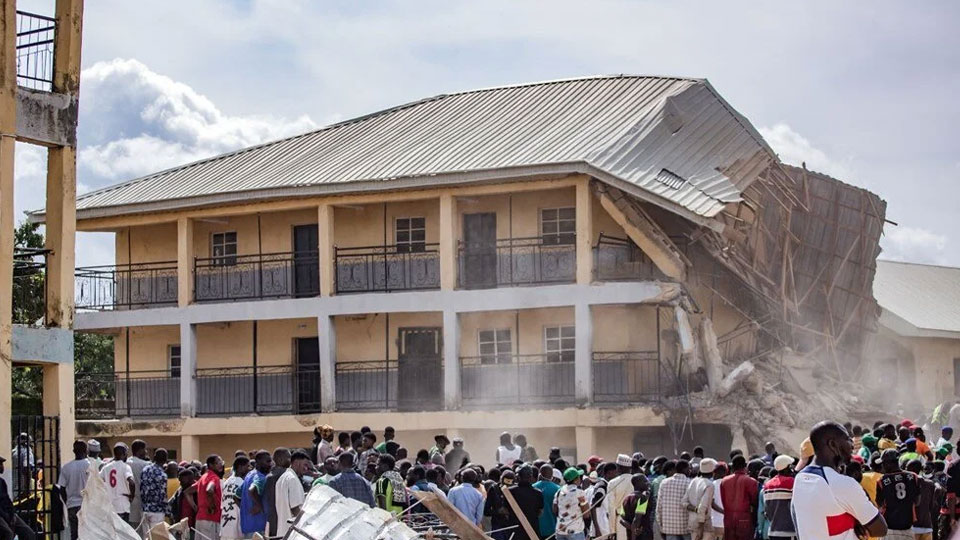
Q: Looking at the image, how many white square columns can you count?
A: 4